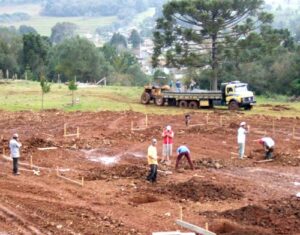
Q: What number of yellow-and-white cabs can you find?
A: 1